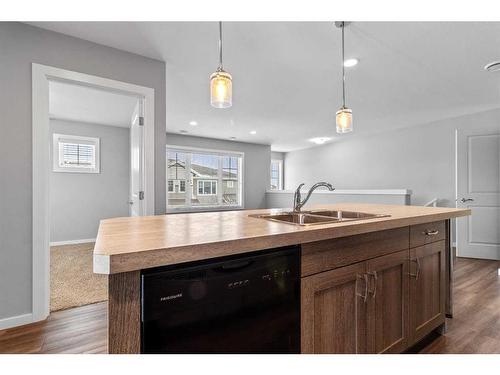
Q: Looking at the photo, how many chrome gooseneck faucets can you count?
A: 1